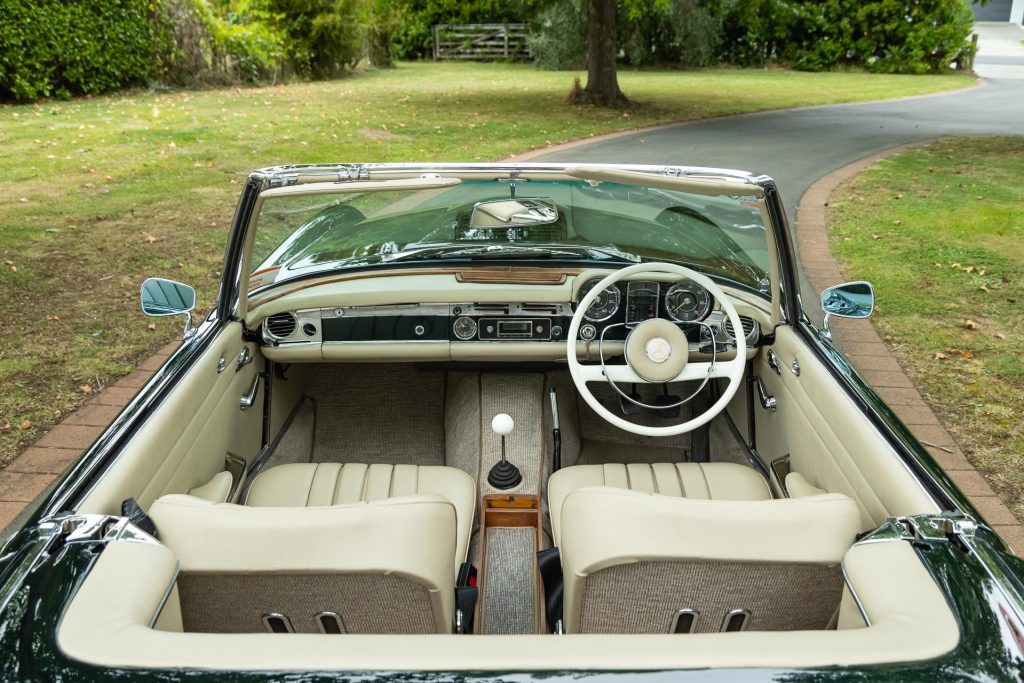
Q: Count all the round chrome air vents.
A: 2